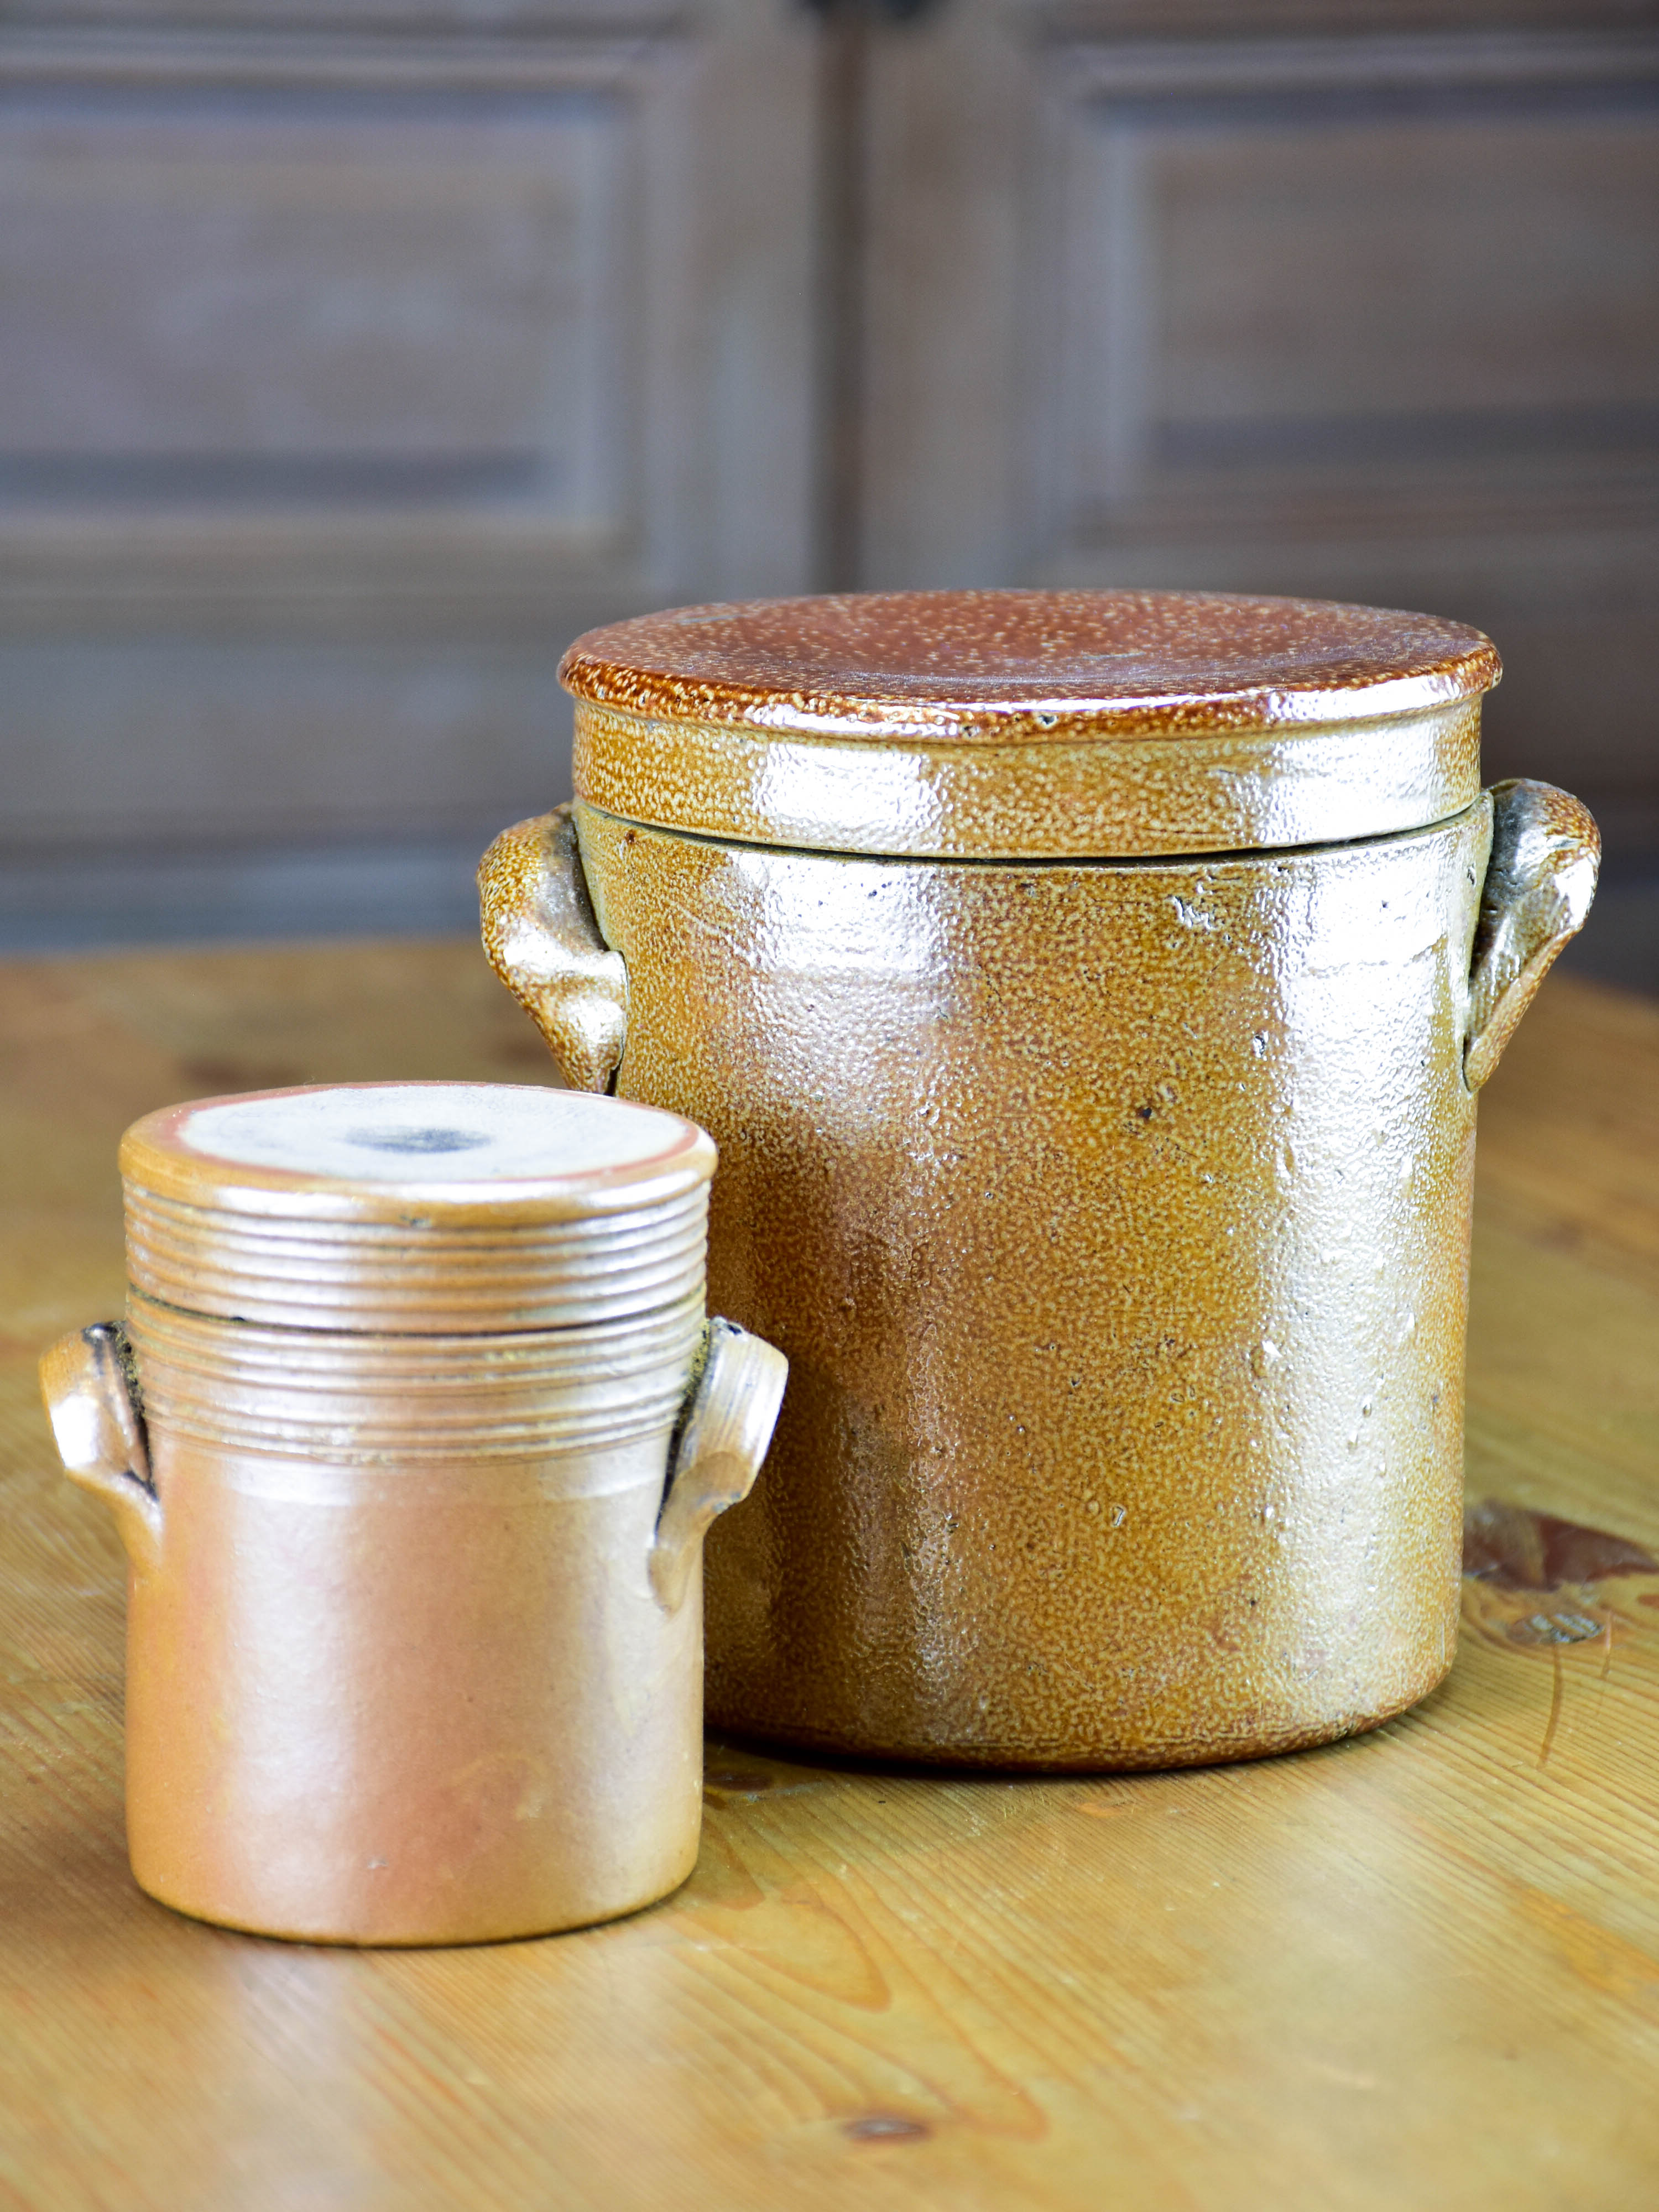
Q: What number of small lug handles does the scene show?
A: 4